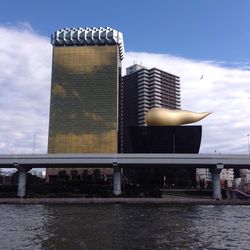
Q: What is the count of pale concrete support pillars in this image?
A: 3